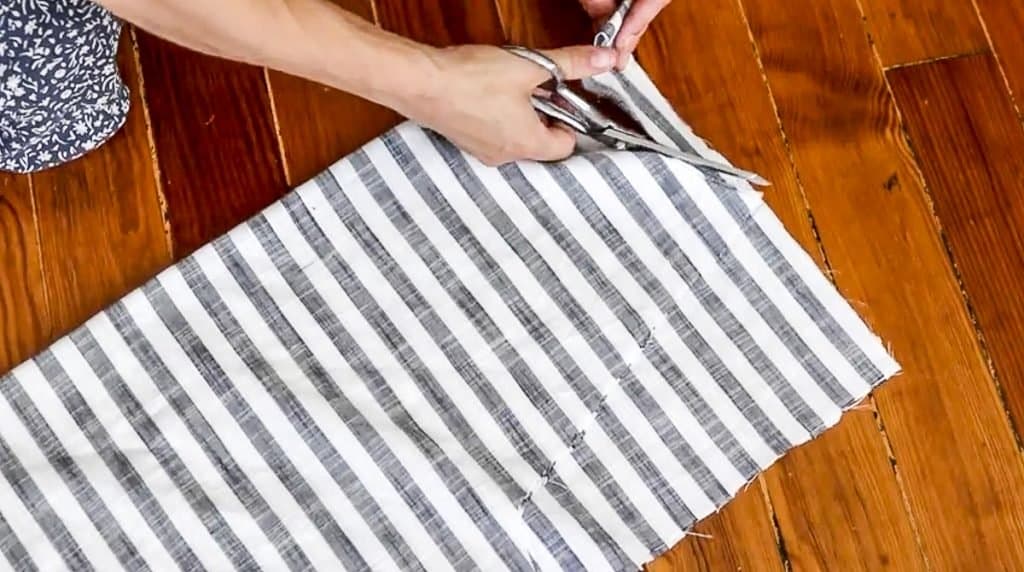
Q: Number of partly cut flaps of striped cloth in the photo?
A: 1